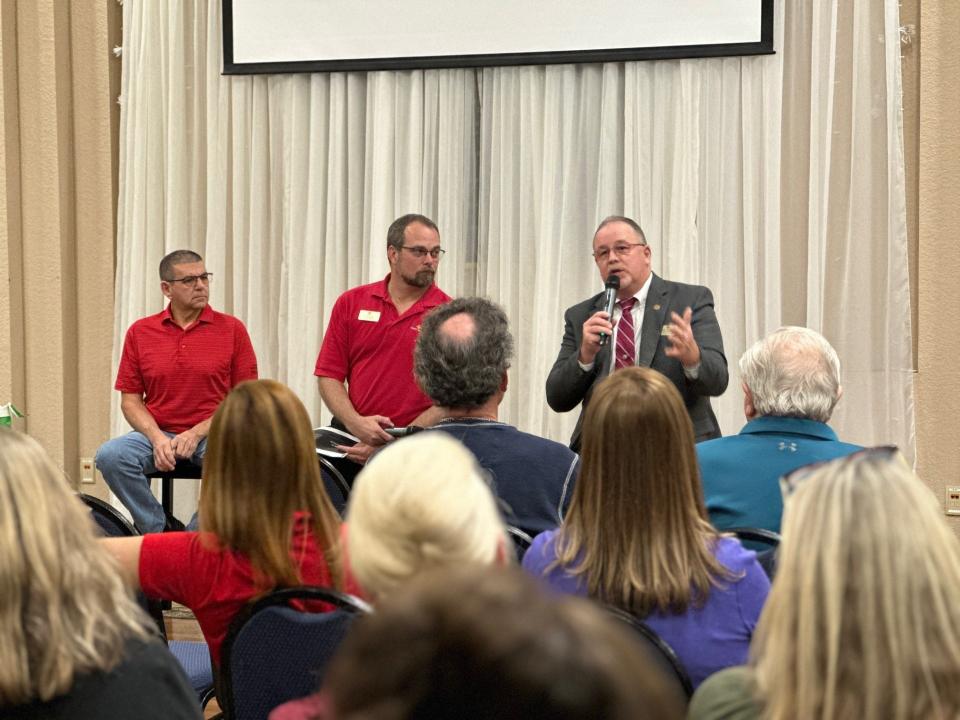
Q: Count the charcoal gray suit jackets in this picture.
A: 1